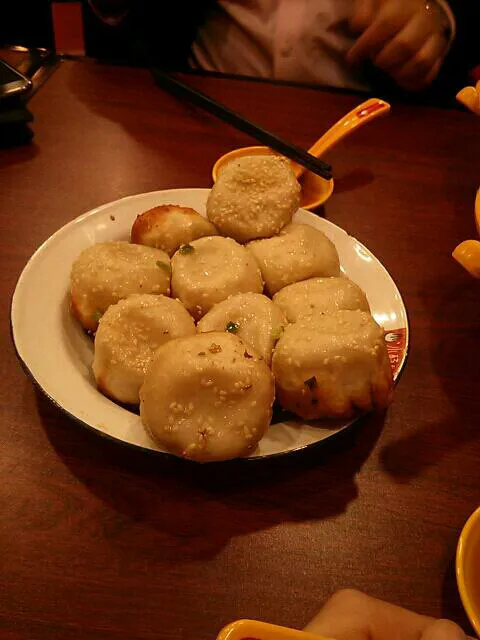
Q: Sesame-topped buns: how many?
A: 10